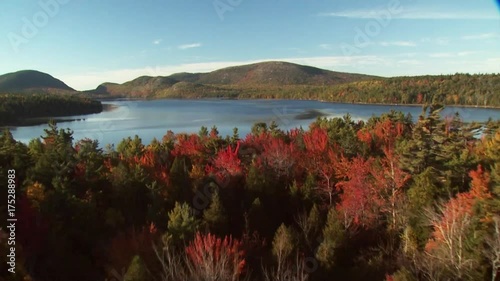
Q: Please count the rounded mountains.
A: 2